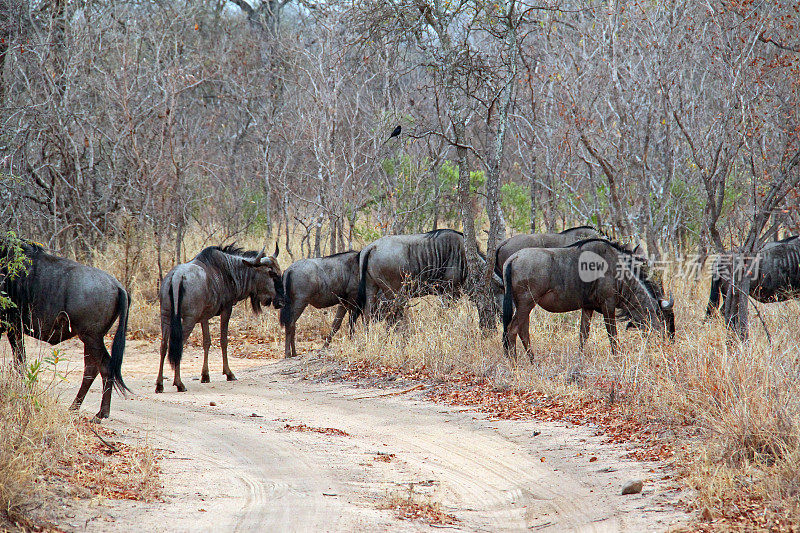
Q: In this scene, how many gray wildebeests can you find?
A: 7